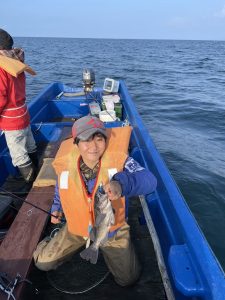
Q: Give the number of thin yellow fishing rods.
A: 0